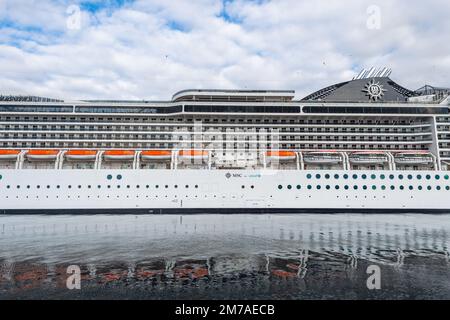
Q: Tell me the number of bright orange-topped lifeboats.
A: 7